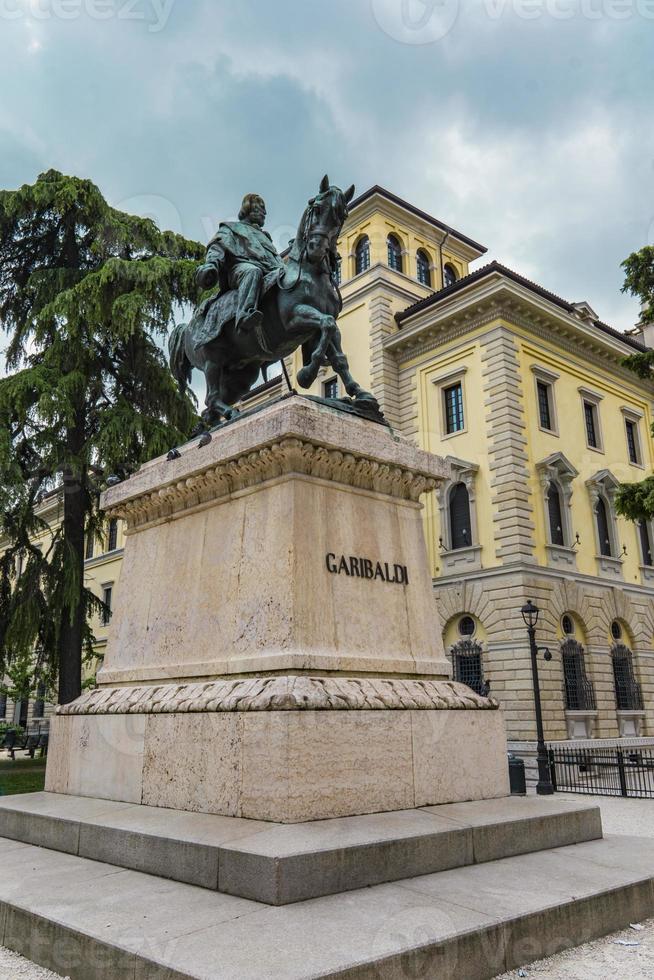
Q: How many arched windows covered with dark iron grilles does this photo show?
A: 3